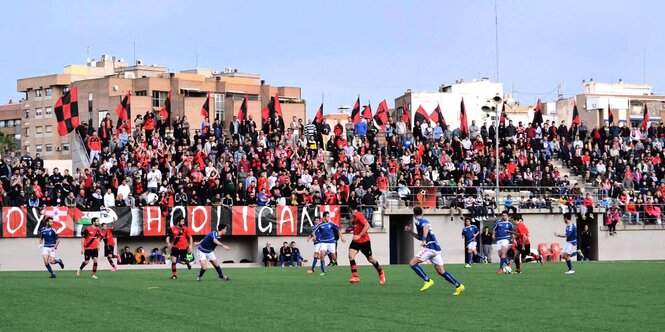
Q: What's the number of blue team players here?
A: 8